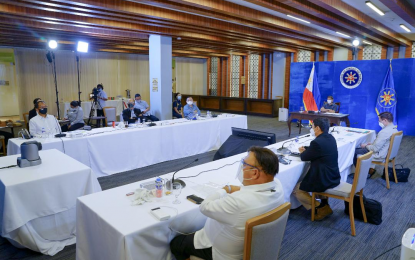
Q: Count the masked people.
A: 11